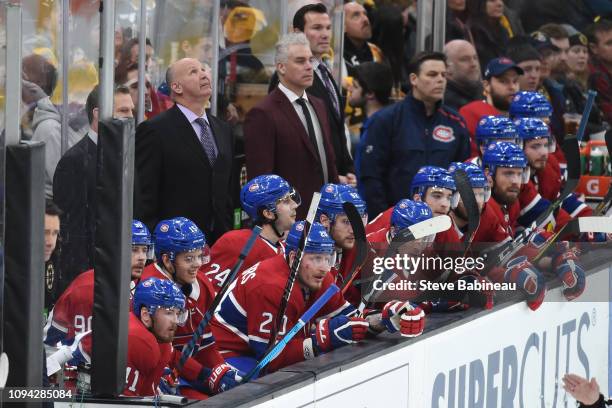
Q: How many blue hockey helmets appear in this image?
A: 13